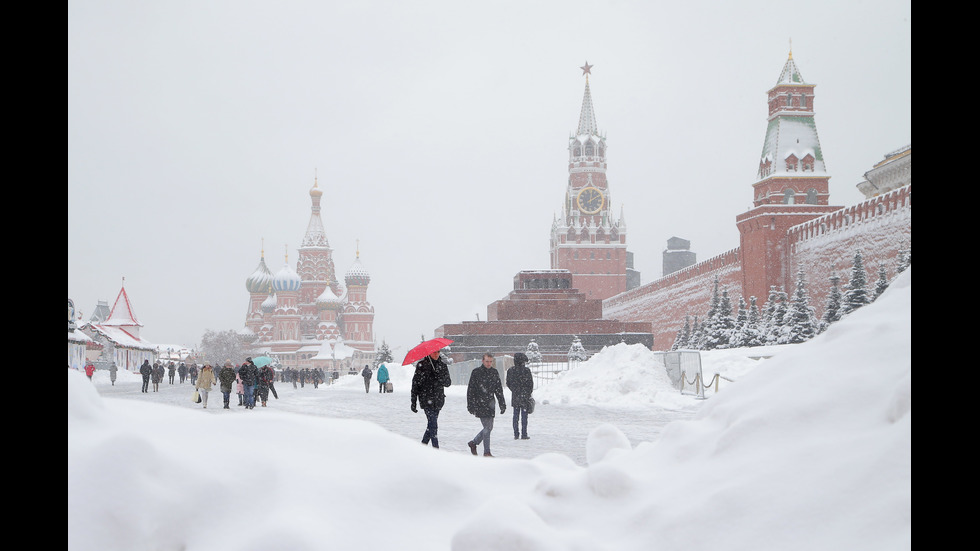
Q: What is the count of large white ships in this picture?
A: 0